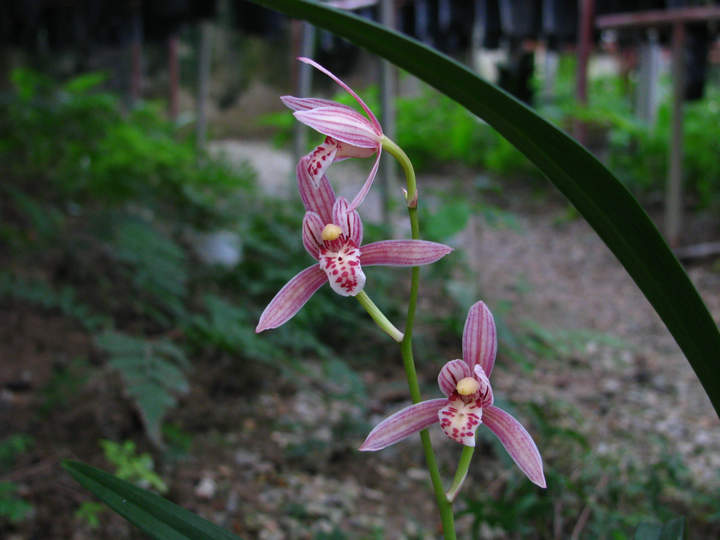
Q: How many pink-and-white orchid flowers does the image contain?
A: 3